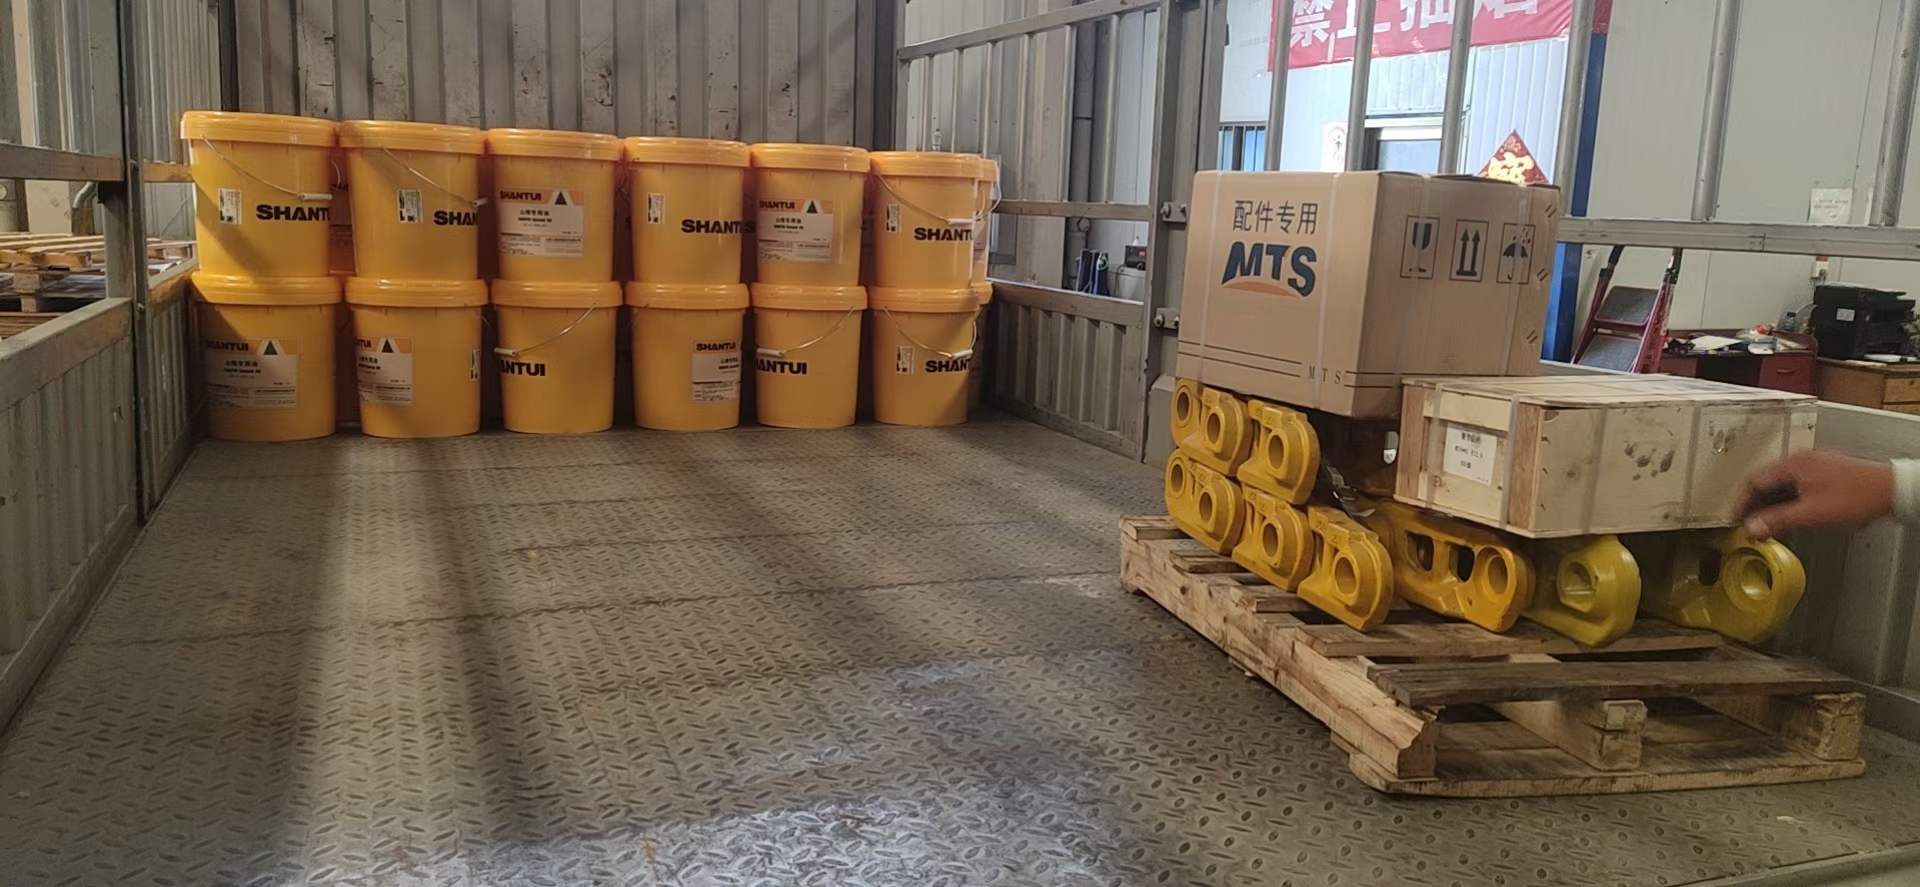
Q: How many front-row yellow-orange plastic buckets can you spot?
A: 12